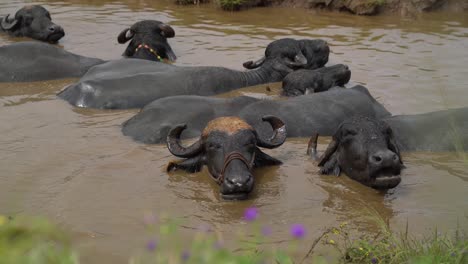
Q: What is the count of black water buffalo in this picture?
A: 6